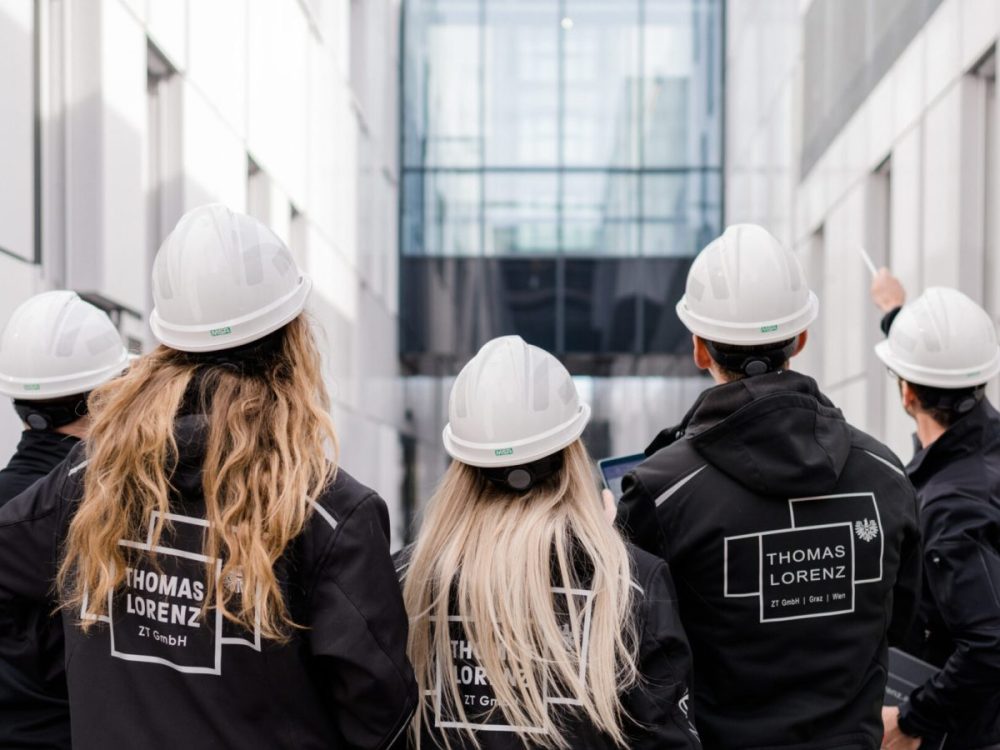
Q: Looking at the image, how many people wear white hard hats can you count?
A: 5